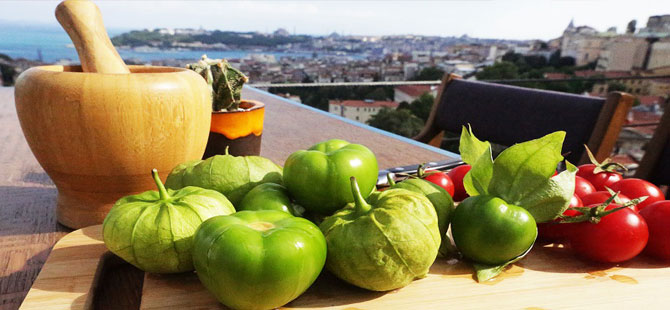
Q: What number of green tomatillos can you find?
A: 8